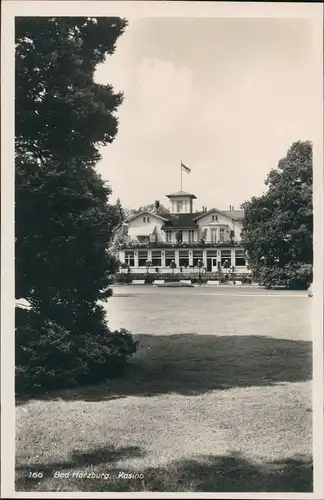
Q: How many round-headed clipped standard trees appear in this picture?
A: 5